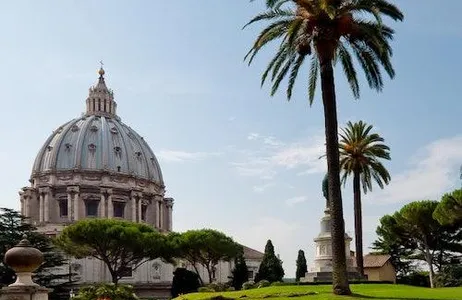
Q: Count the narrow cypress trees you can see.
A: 3